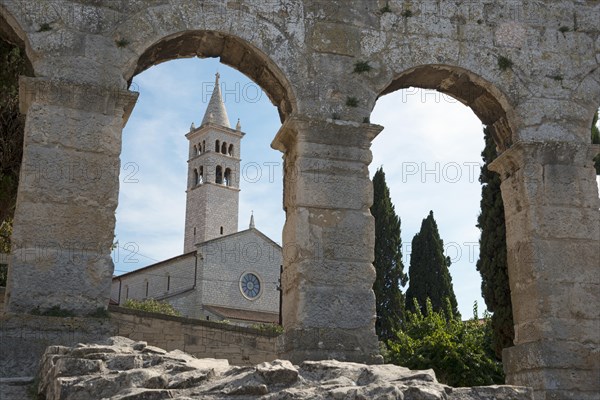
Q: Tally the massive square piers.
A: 3